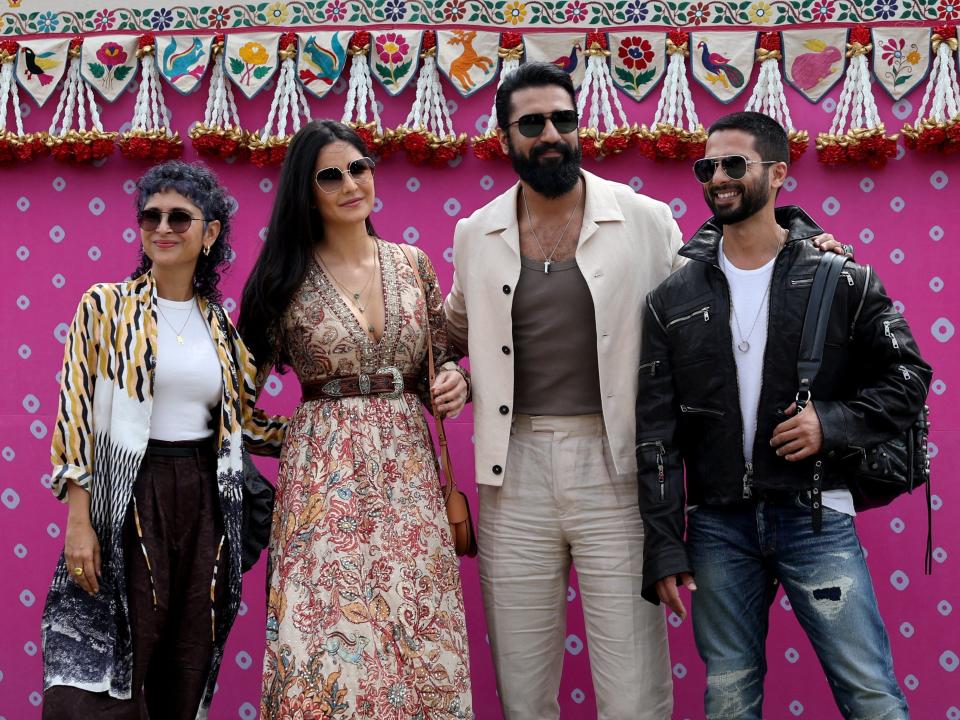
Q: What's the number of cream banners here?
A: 12